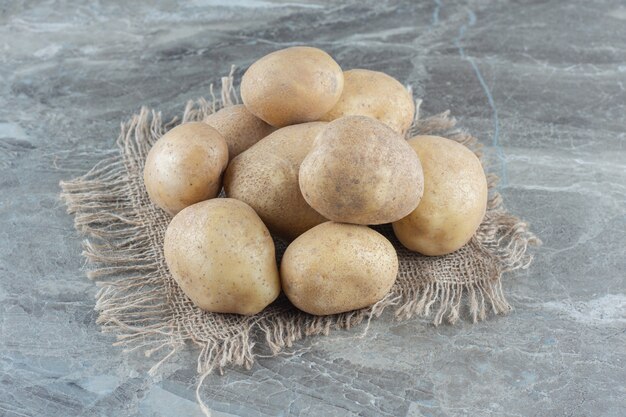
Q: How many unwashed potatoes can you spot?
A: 9